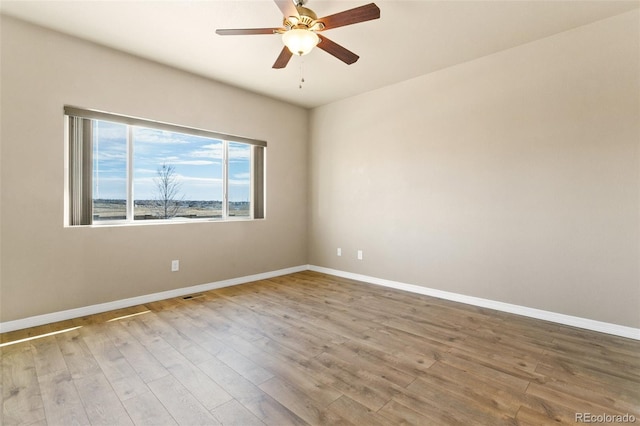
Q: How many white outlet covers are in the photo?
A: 3